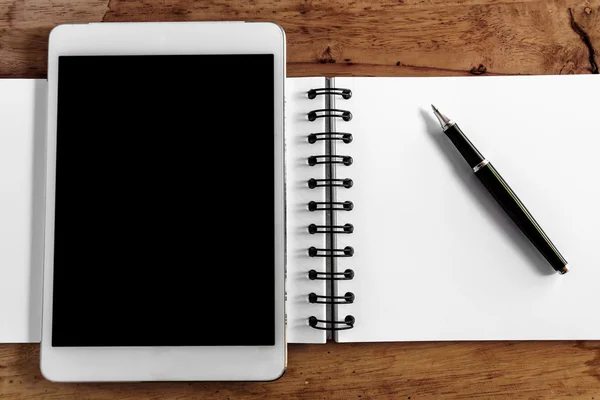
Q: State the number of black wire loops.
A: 11